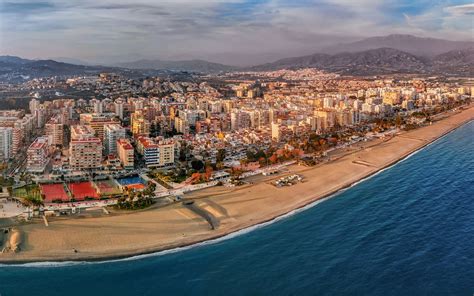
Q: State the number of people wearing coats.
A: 0